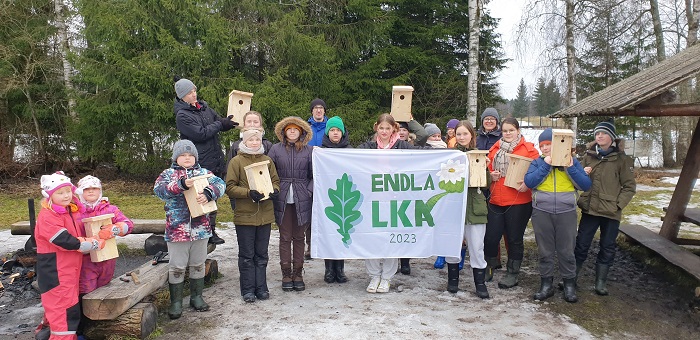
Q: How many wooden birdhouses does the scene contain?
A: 8